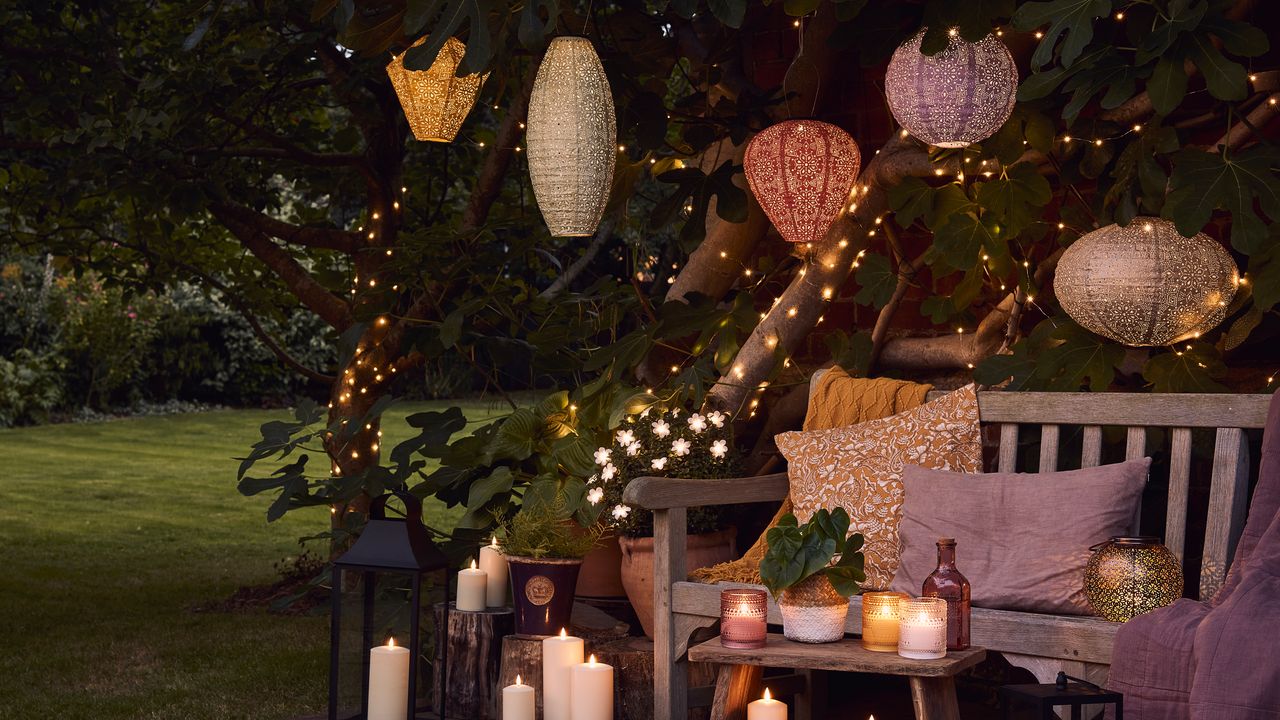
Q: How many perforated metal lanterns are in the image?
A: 1